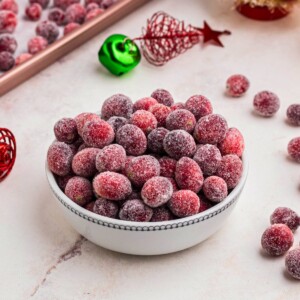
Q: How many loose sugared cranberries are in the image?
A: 7